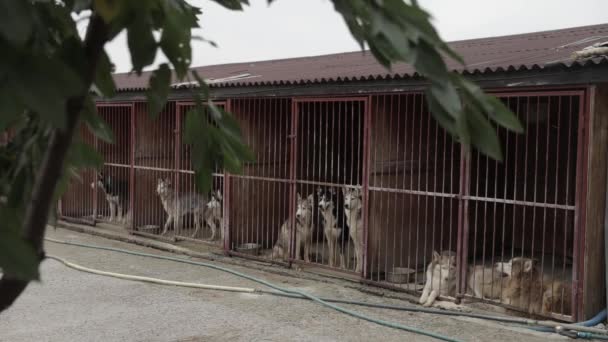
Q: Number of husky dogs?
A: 8